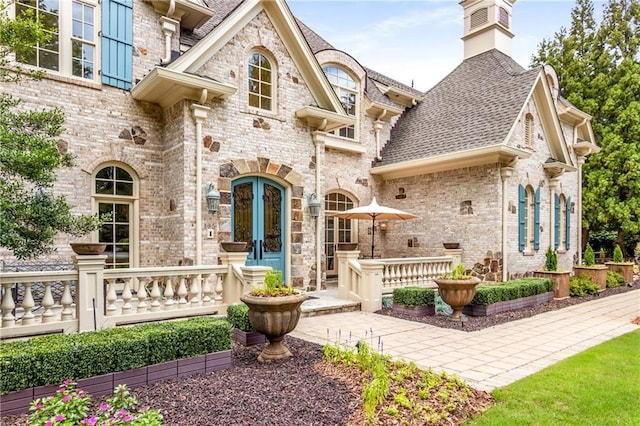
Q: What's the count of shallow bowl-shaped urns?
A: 4